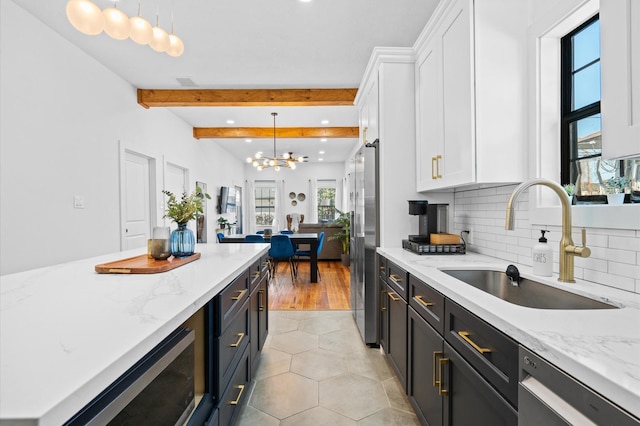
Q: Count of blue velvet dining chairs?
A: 6